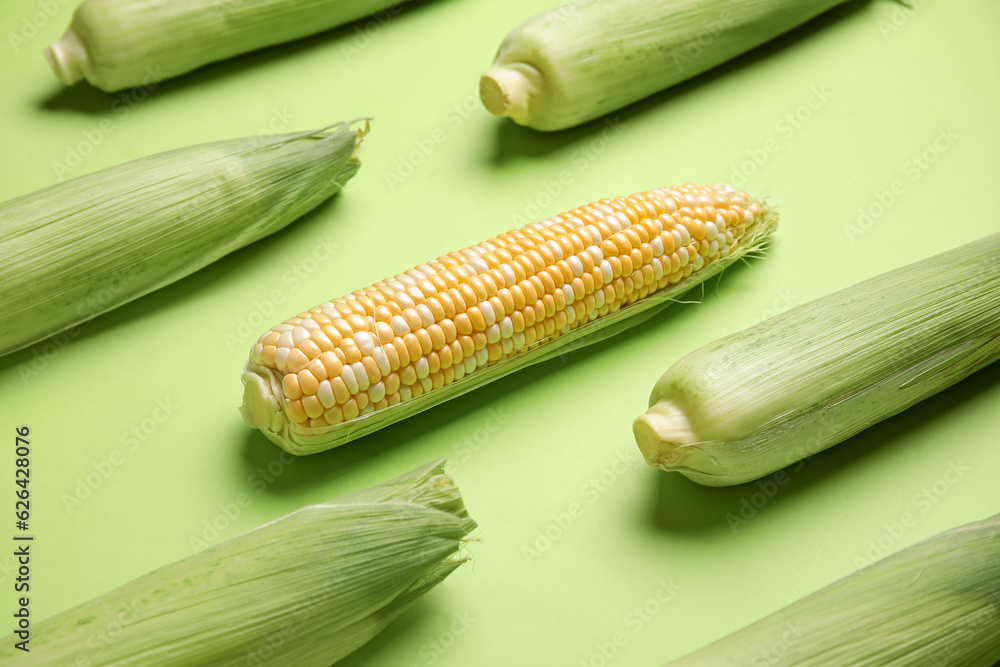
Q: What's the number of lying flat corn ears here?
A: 7